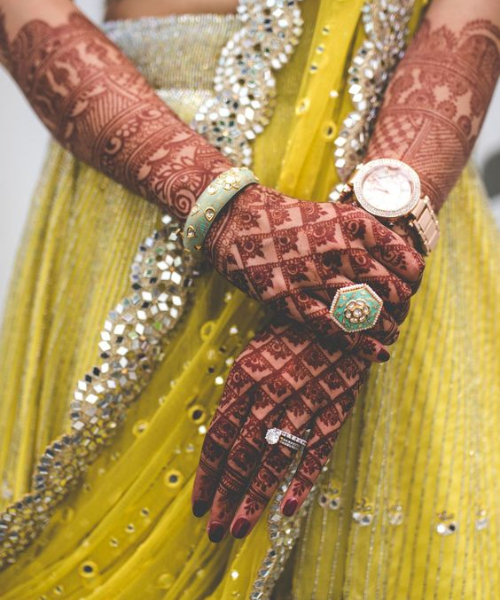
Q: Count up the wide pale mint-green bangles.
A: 1